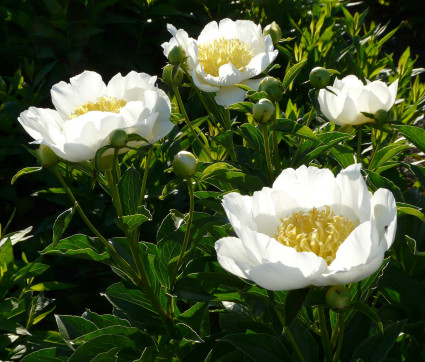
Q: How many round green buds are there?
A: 11